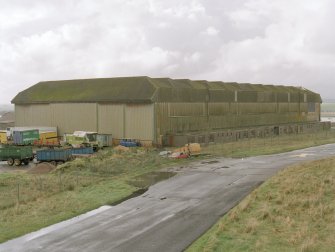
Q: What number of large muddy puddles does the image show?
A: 1